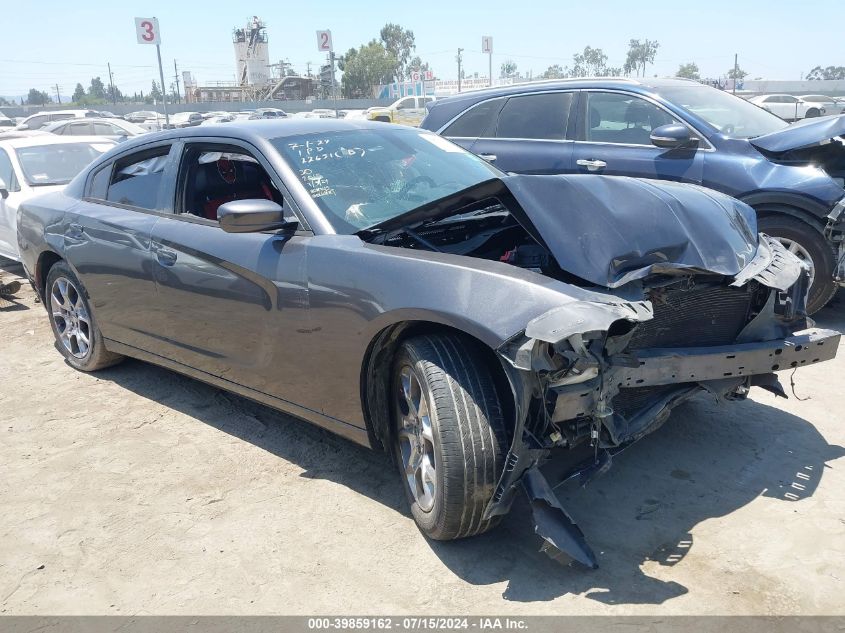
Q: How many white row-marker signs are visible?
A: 3